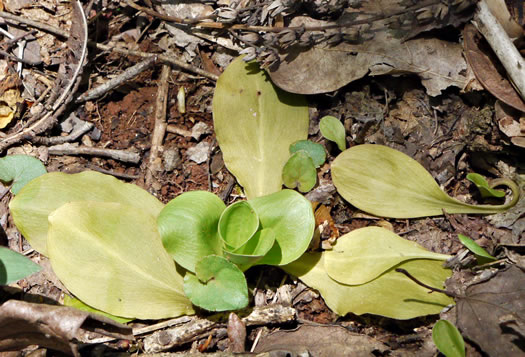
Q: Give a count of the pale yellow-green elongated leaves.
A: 6